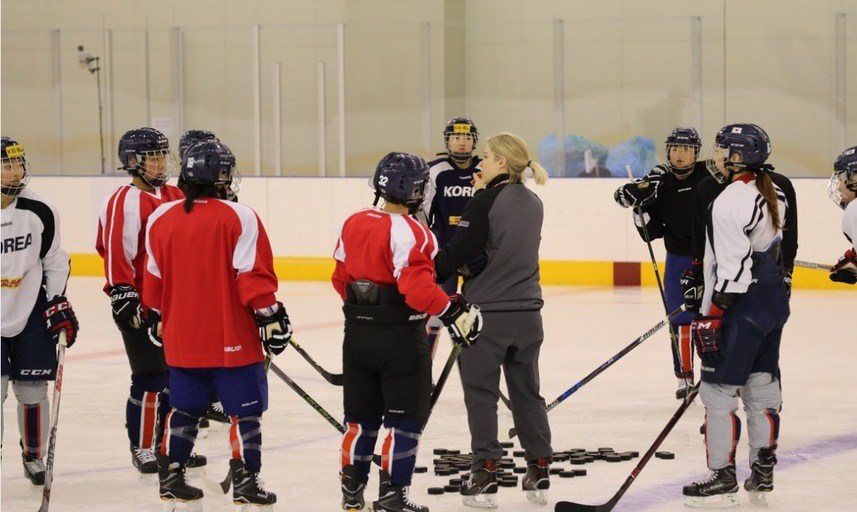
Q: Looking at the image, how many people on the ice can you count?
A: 11